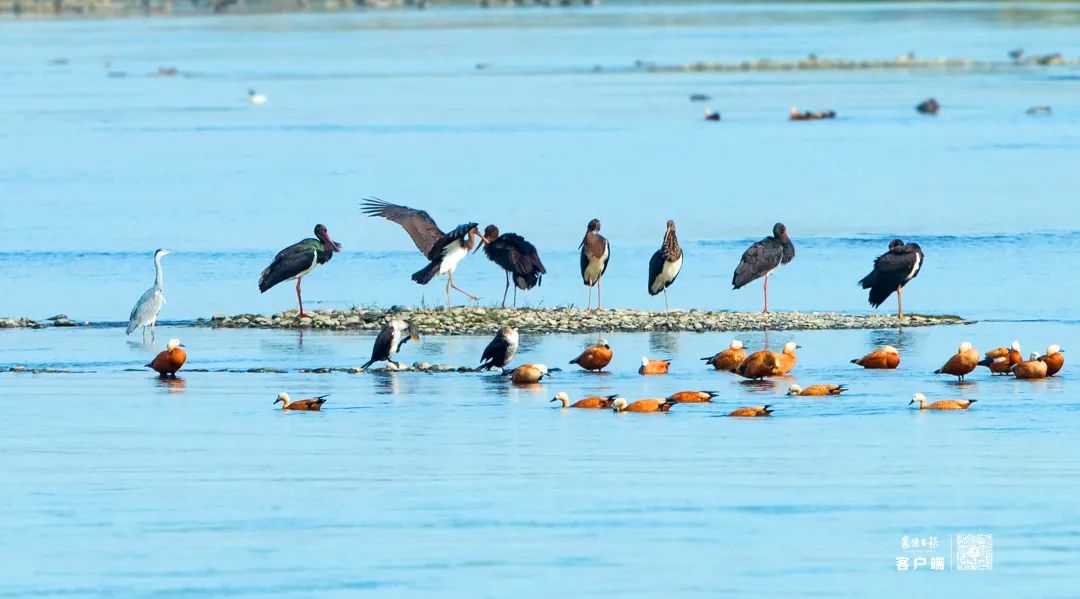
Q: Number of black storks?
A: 7